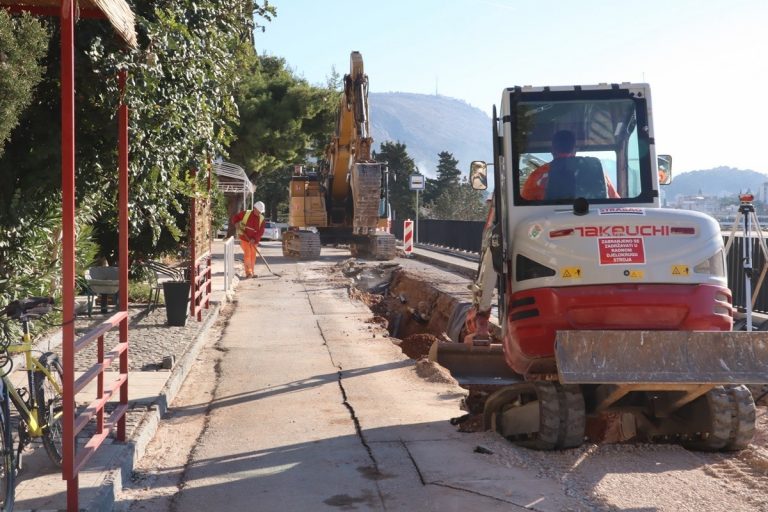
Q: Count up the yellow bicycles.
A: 1